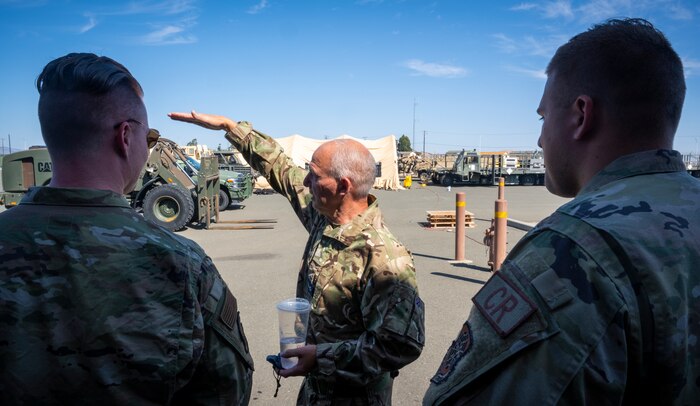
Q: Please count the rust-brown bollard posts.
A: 3